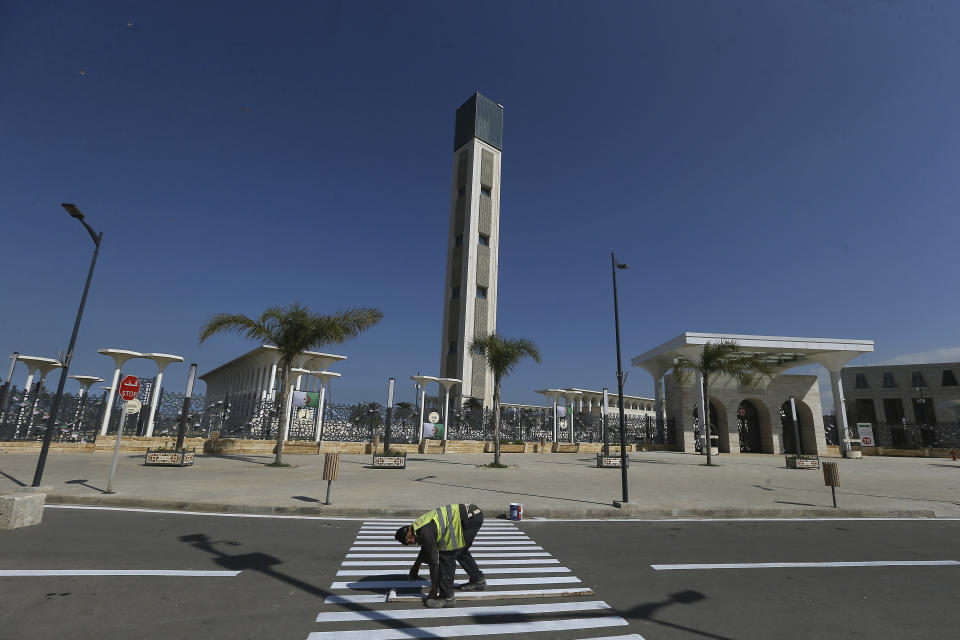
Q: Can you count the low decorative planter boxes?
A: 4